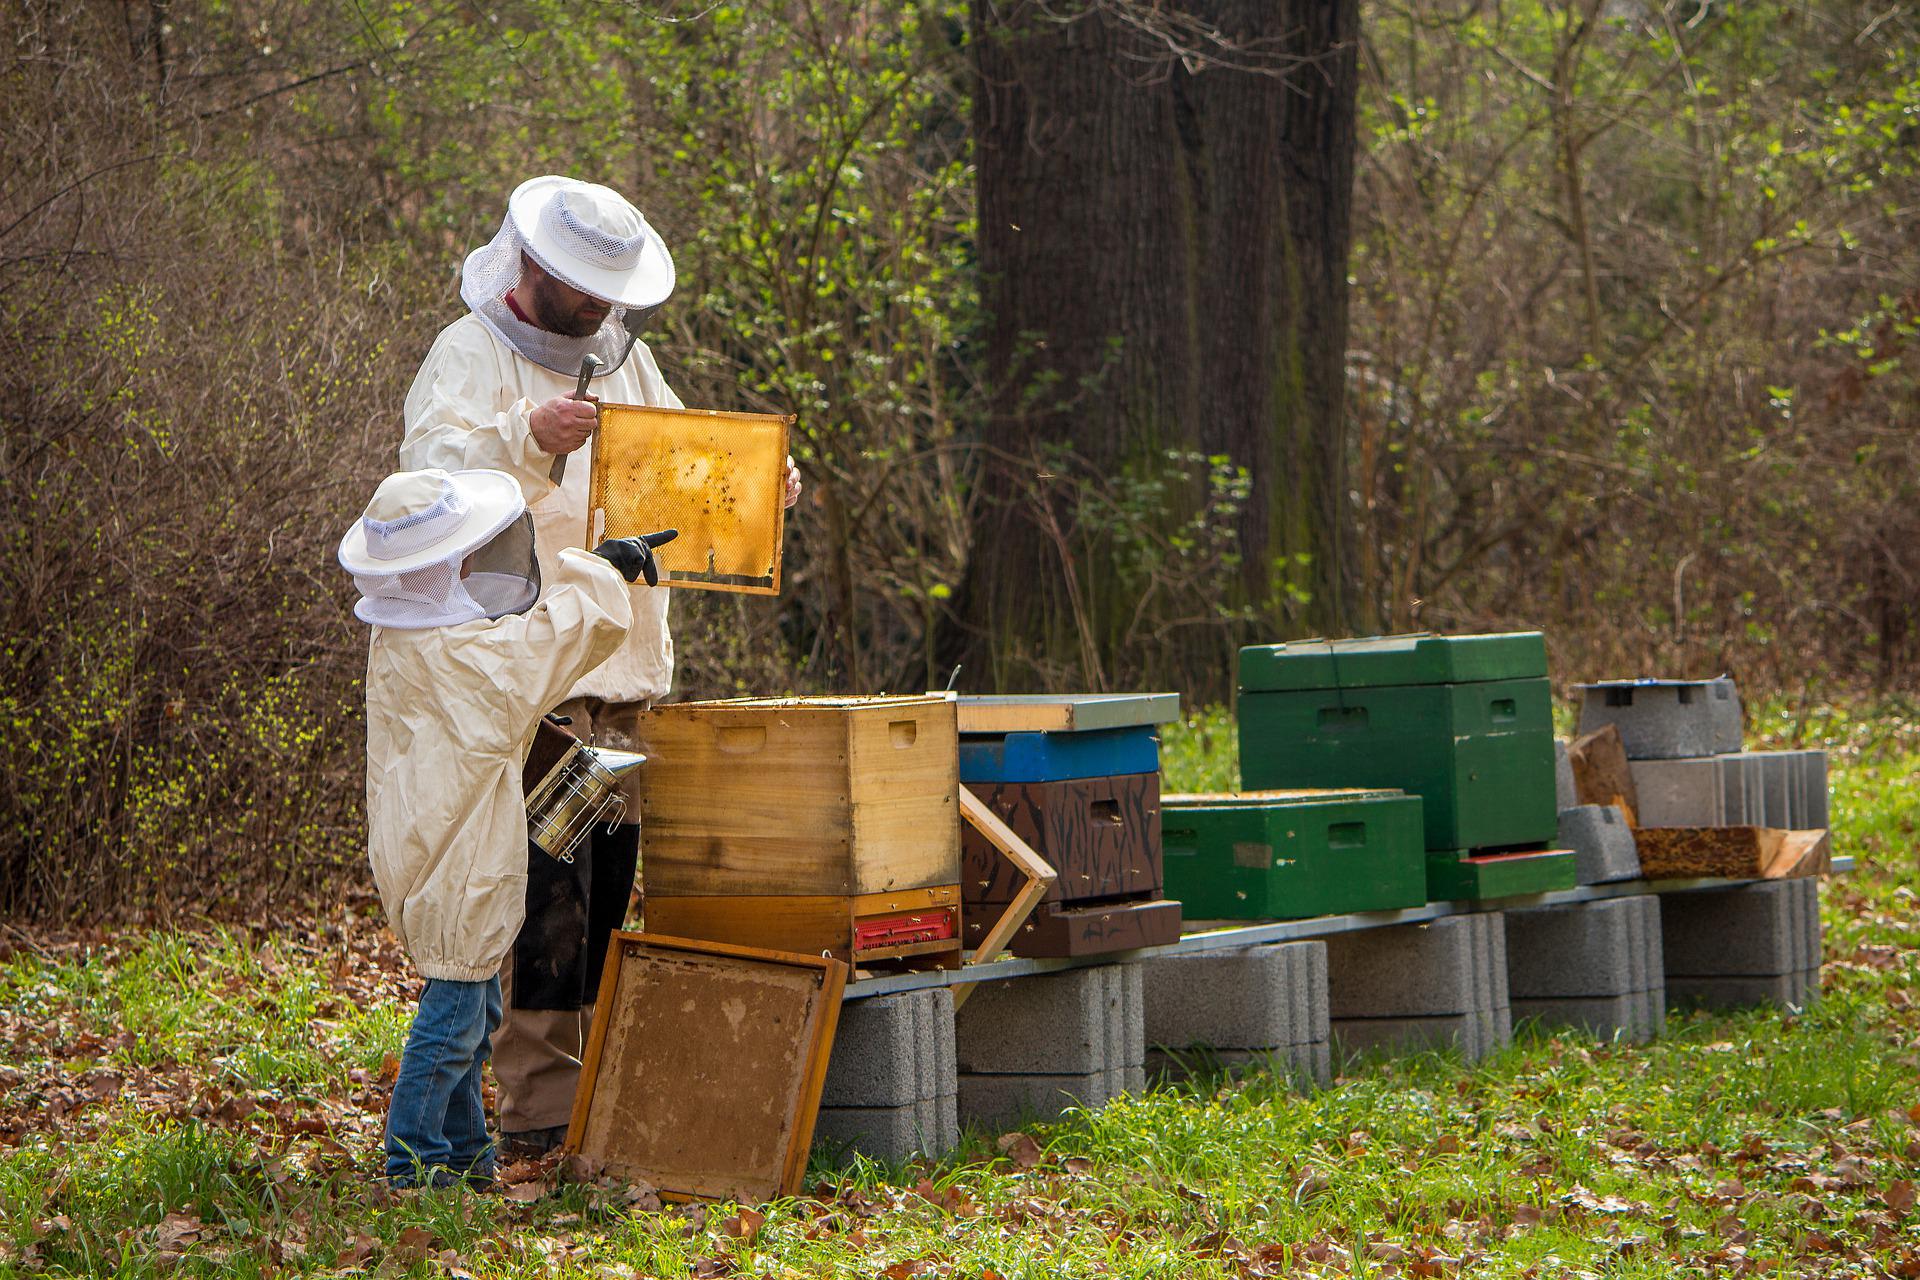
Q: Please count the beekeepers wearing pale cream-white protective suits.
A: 2